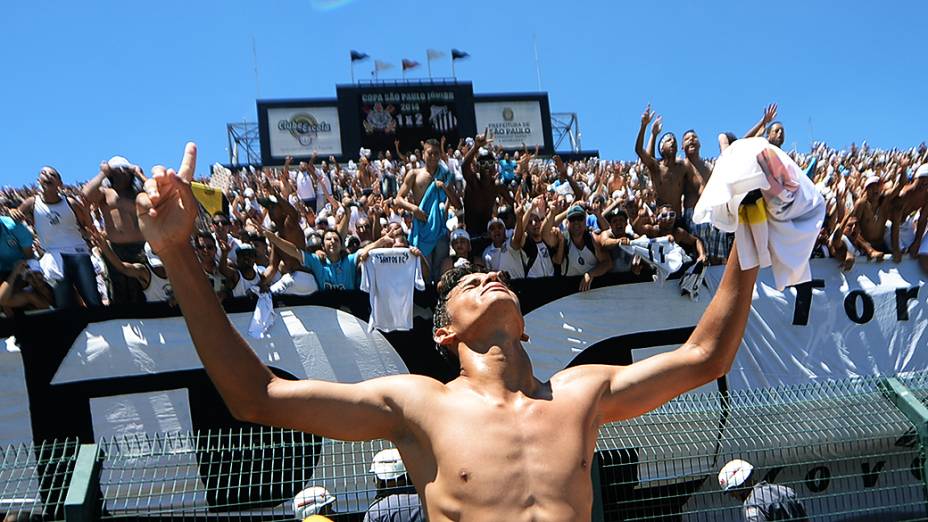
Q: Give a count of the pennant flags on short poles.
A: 5